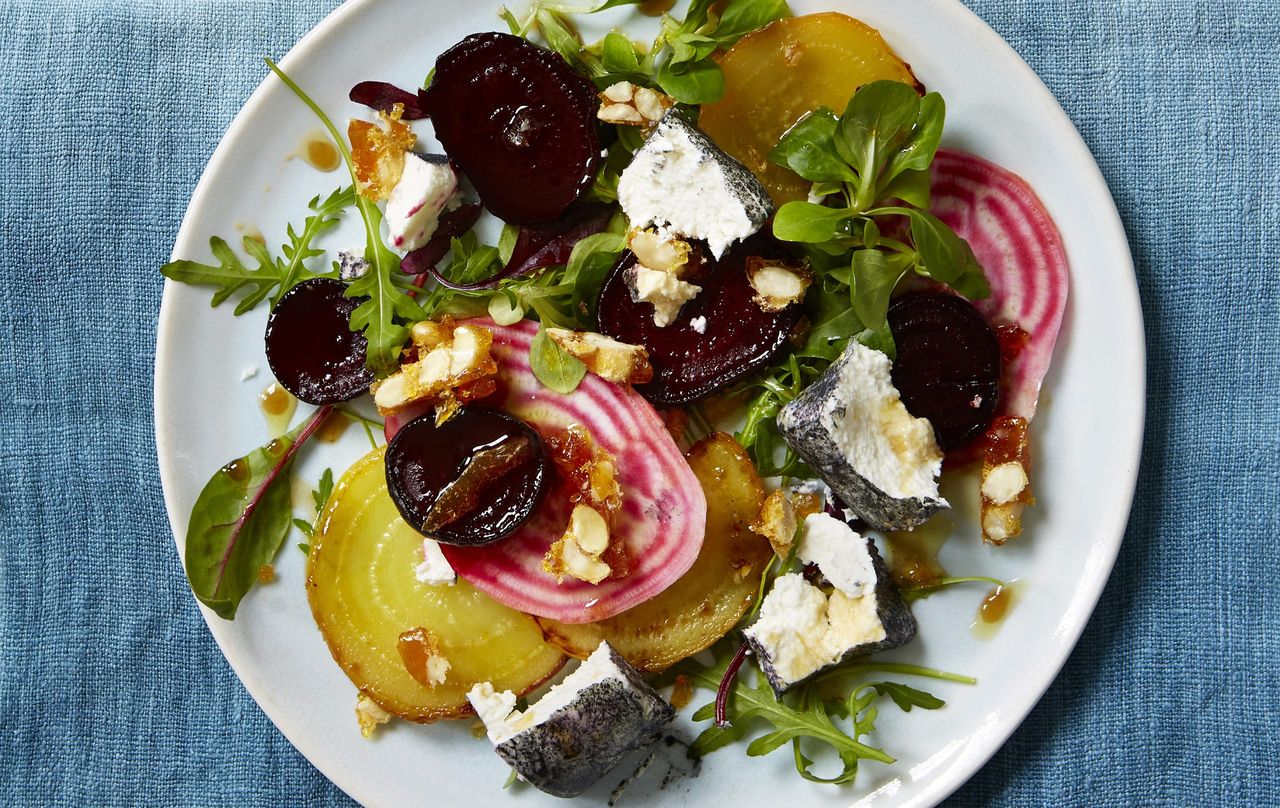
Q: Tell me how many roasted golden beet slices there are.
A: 3